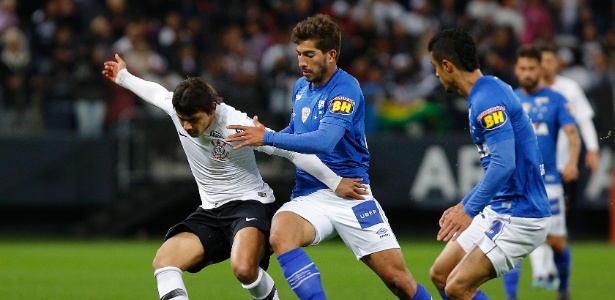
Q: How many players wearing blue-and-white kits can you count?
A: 3